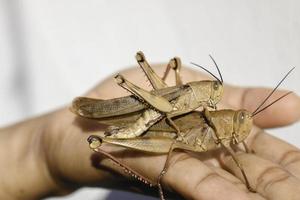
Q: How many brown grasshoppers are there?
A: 2